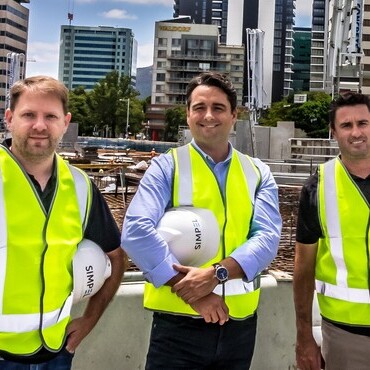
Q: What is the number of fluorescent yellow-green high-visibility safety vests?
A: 3